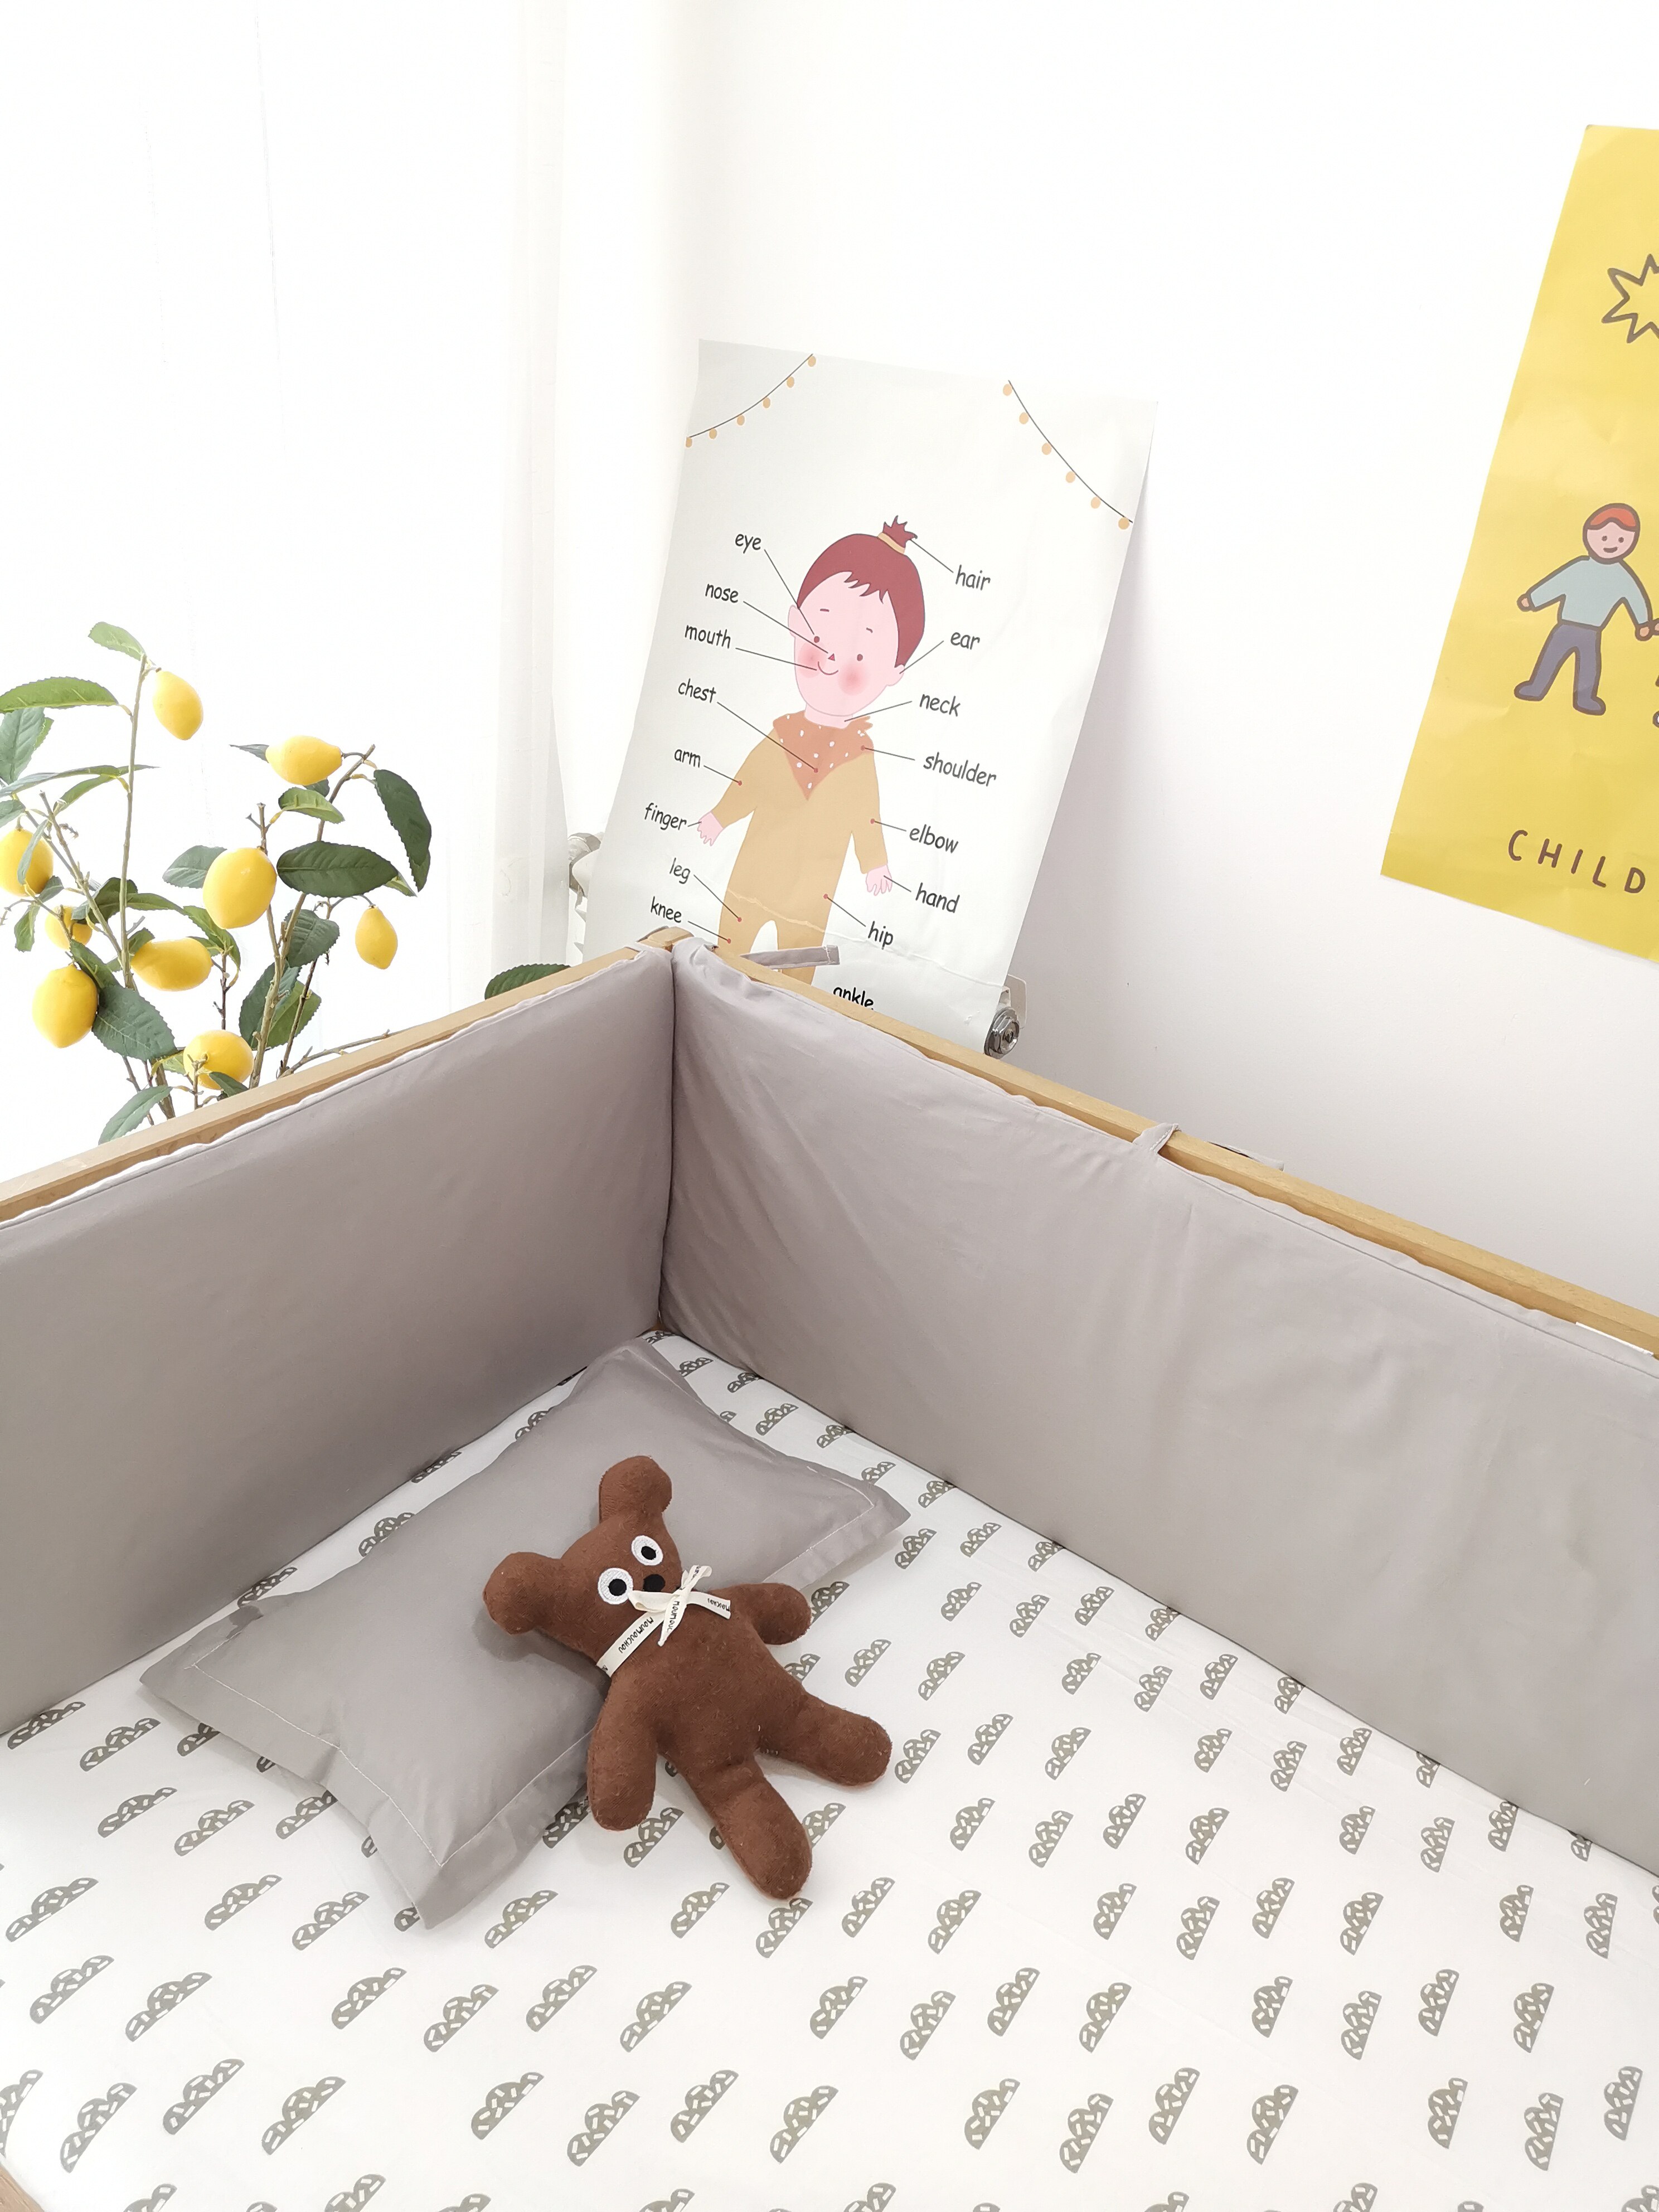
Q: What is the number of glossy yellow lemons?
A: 9